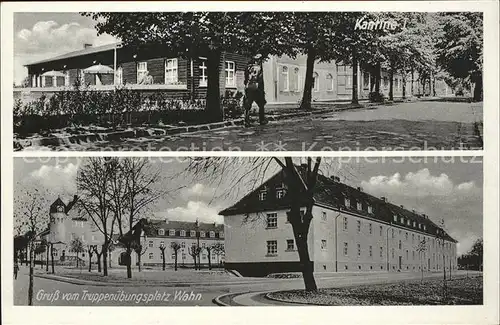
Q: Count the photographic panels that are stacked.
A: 2